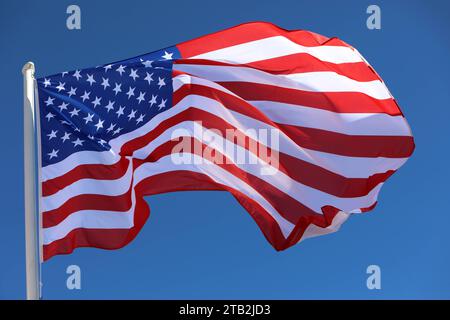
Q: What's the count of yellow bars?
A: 0